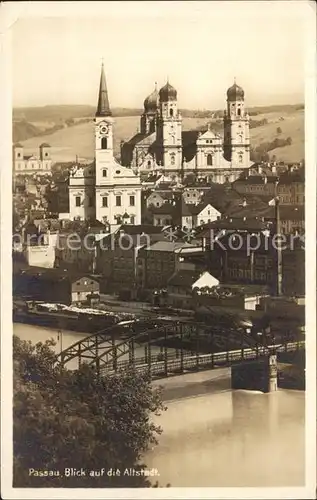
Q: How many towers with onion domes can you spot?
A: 3